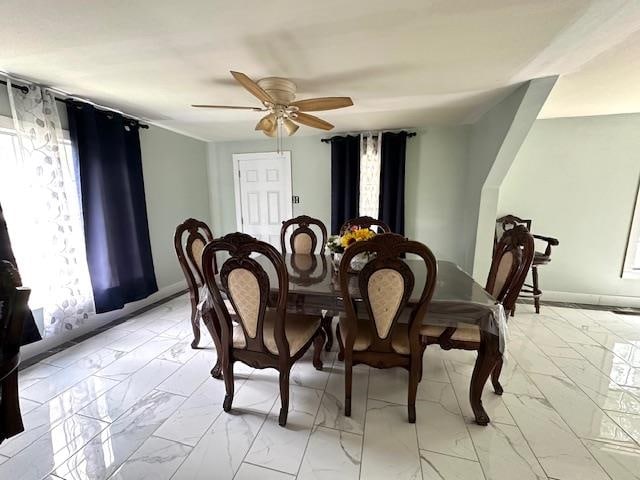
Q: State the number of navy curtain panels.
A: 4